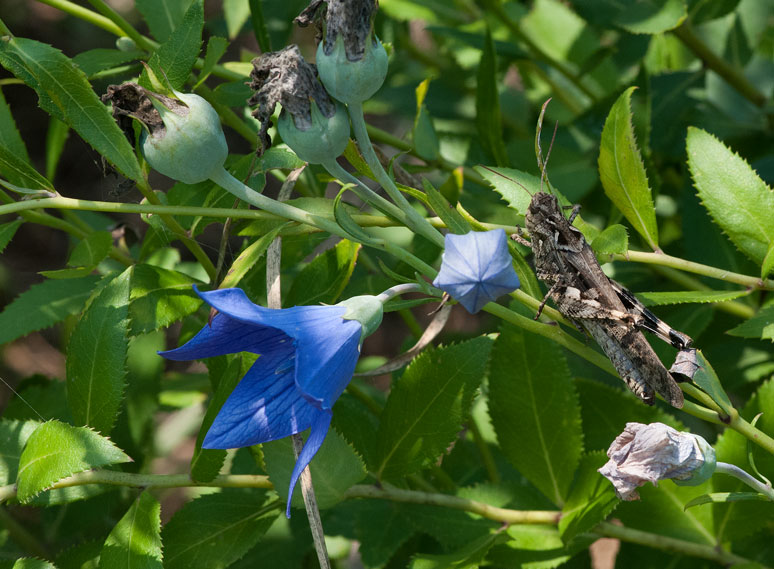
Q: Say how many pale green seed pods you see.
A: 3